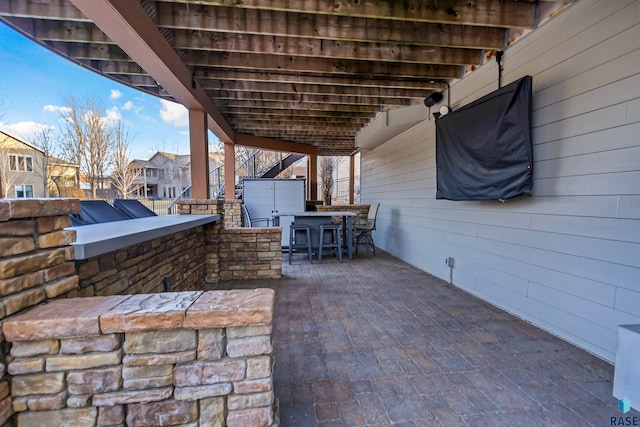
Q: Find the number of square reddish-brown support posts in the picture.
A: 4